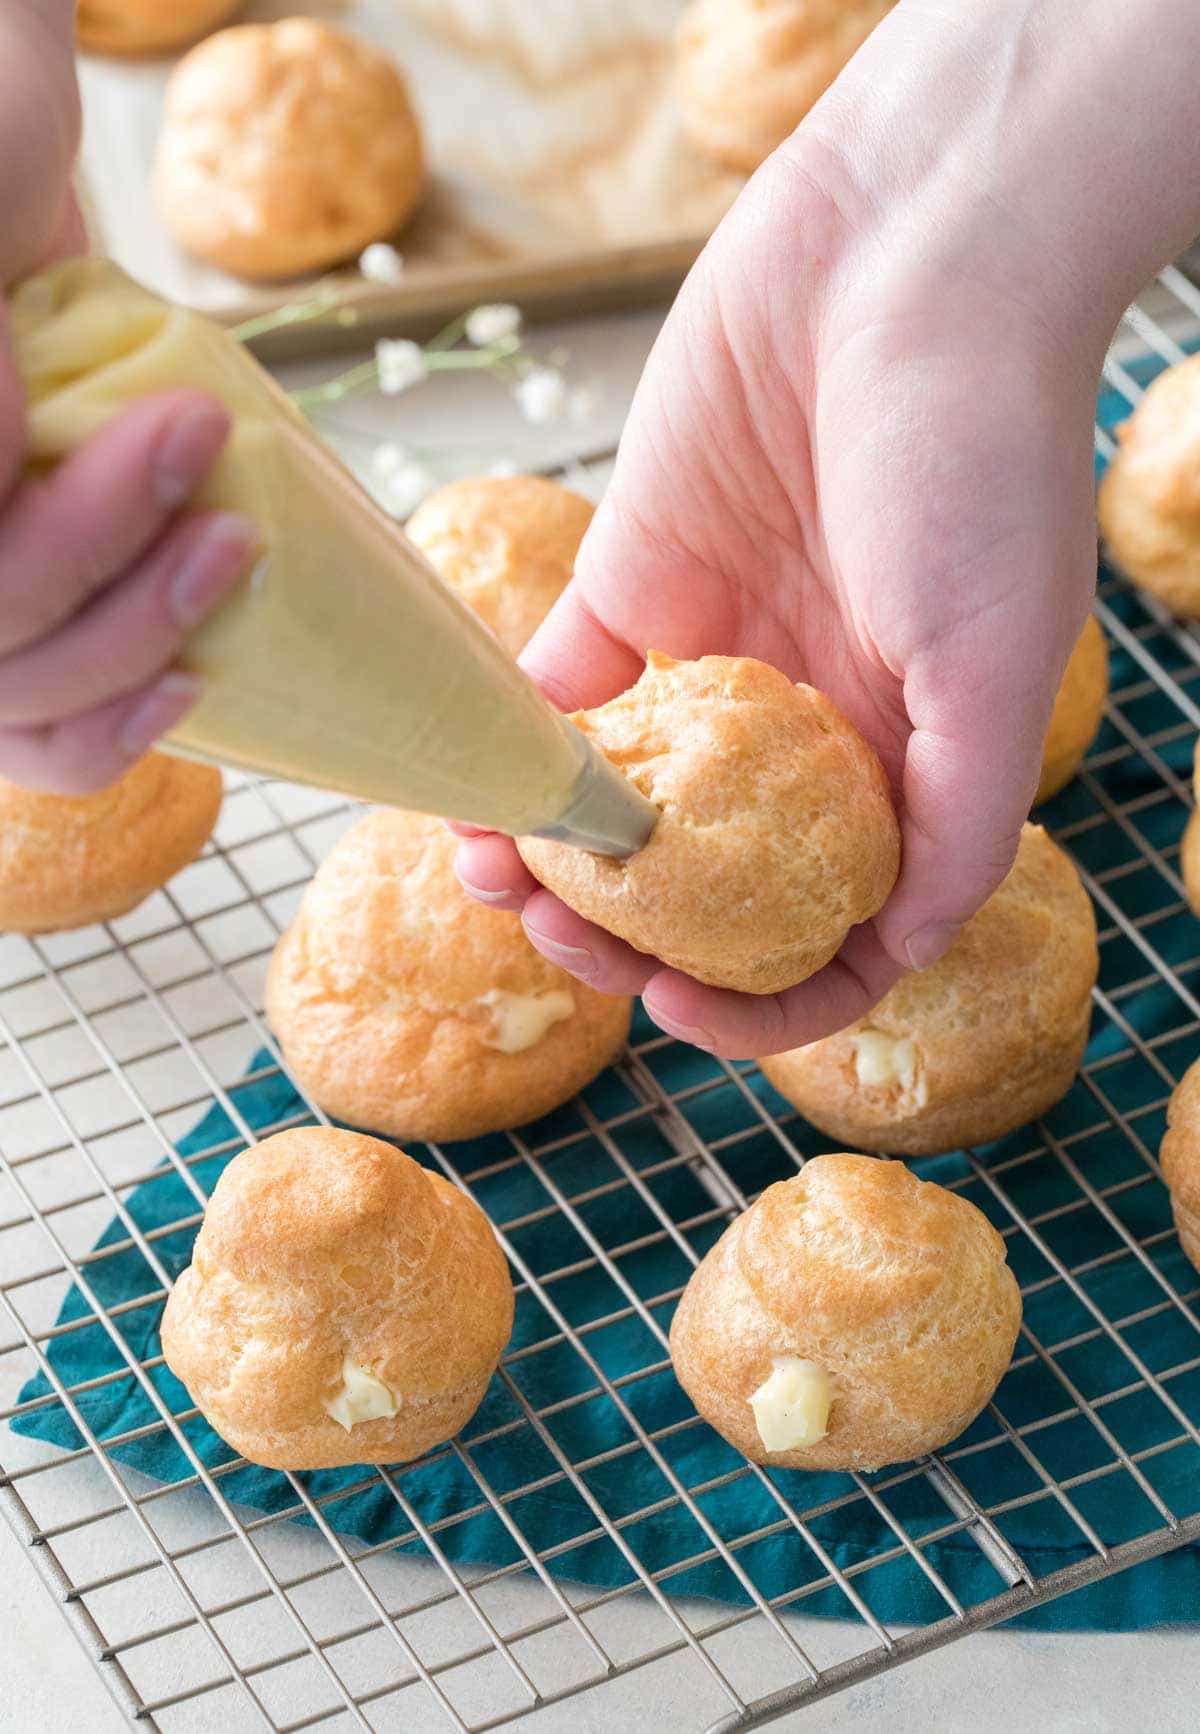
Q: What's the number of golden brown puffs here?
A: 14